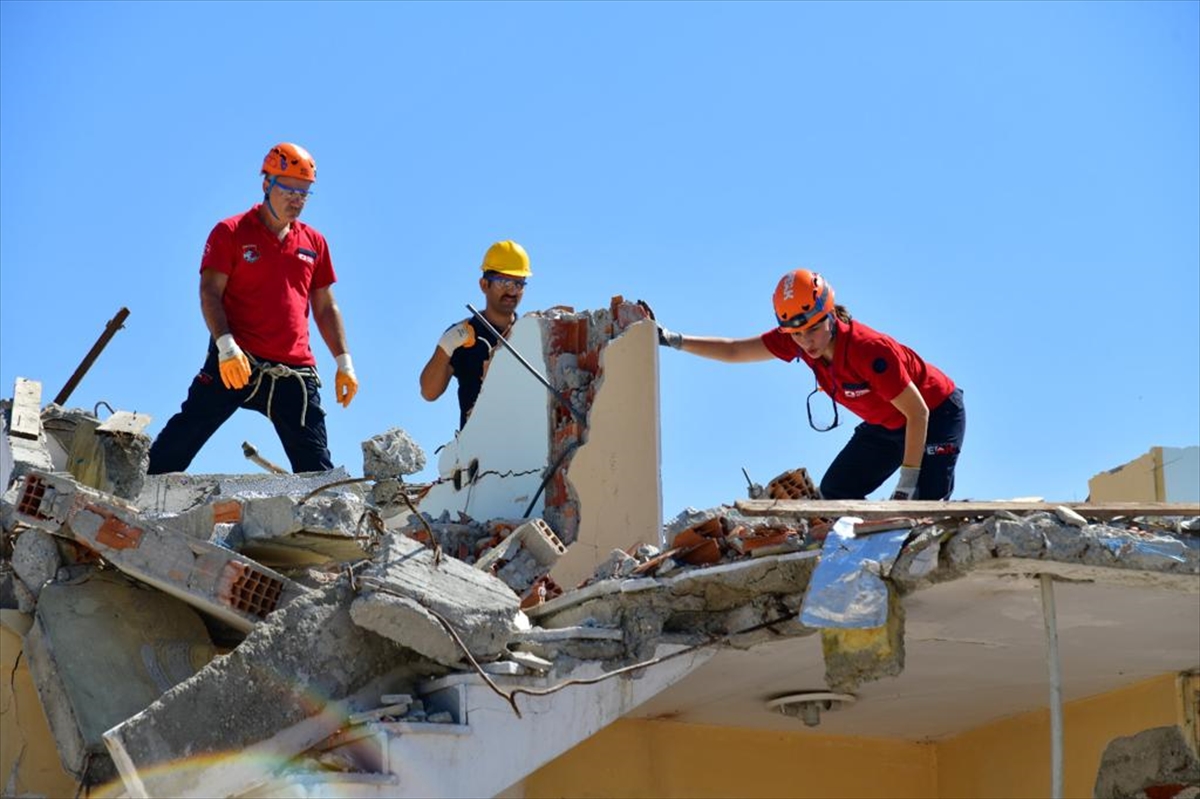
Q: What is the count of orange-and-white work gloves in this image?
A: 3